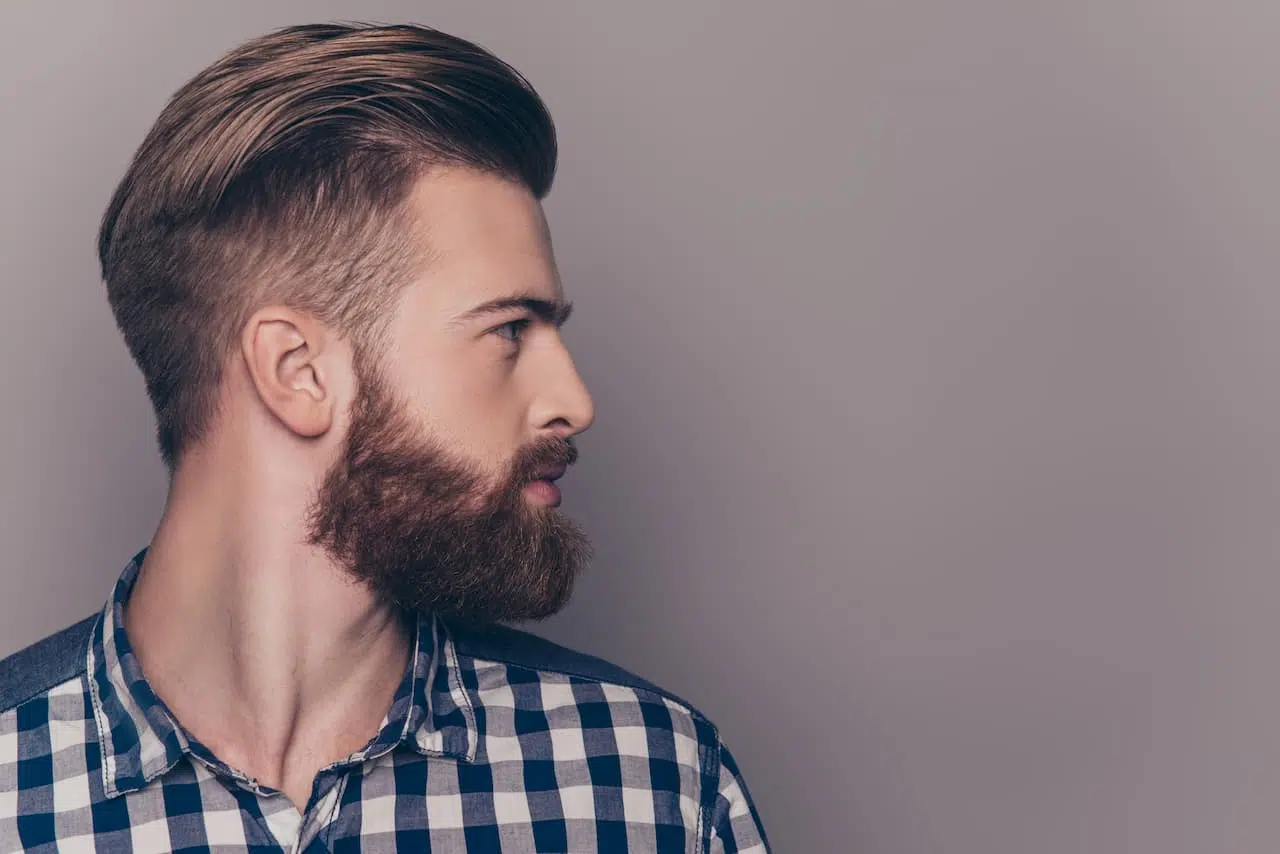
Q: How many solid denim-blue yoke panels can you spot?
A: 2